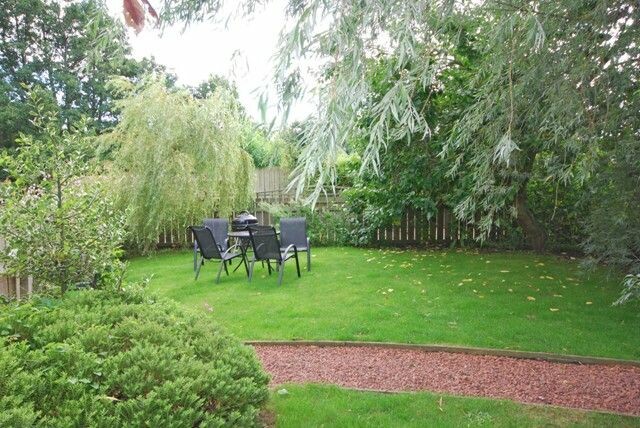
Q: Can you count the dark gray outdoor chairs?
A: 4